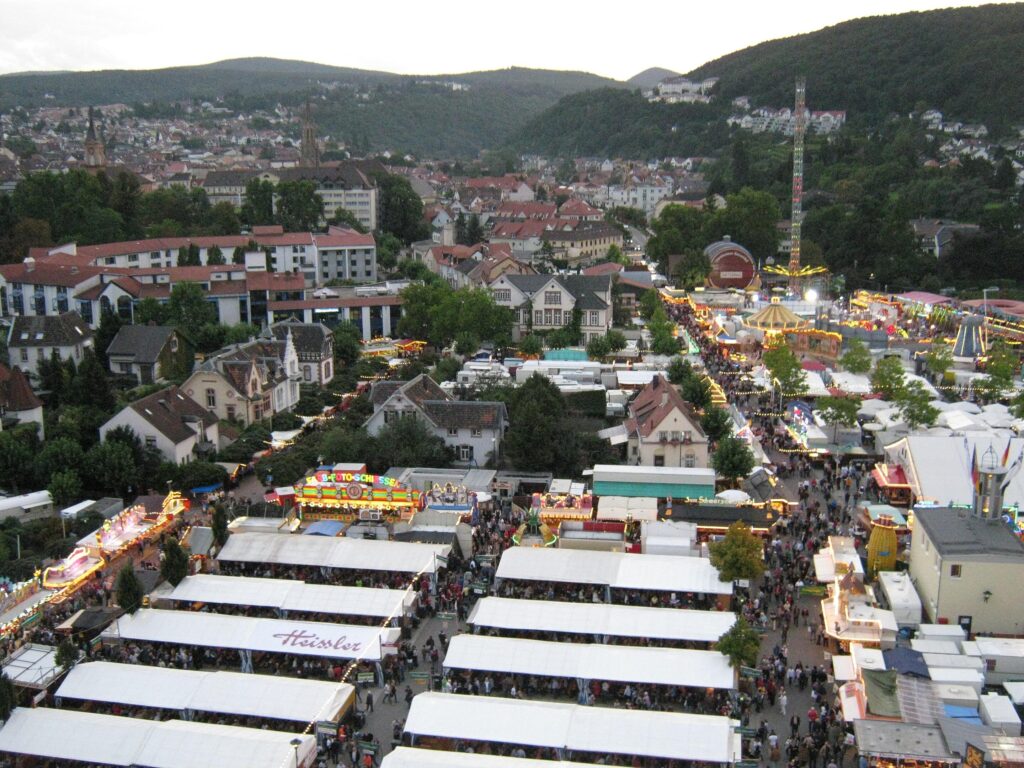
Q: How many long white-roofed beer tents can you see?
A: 10